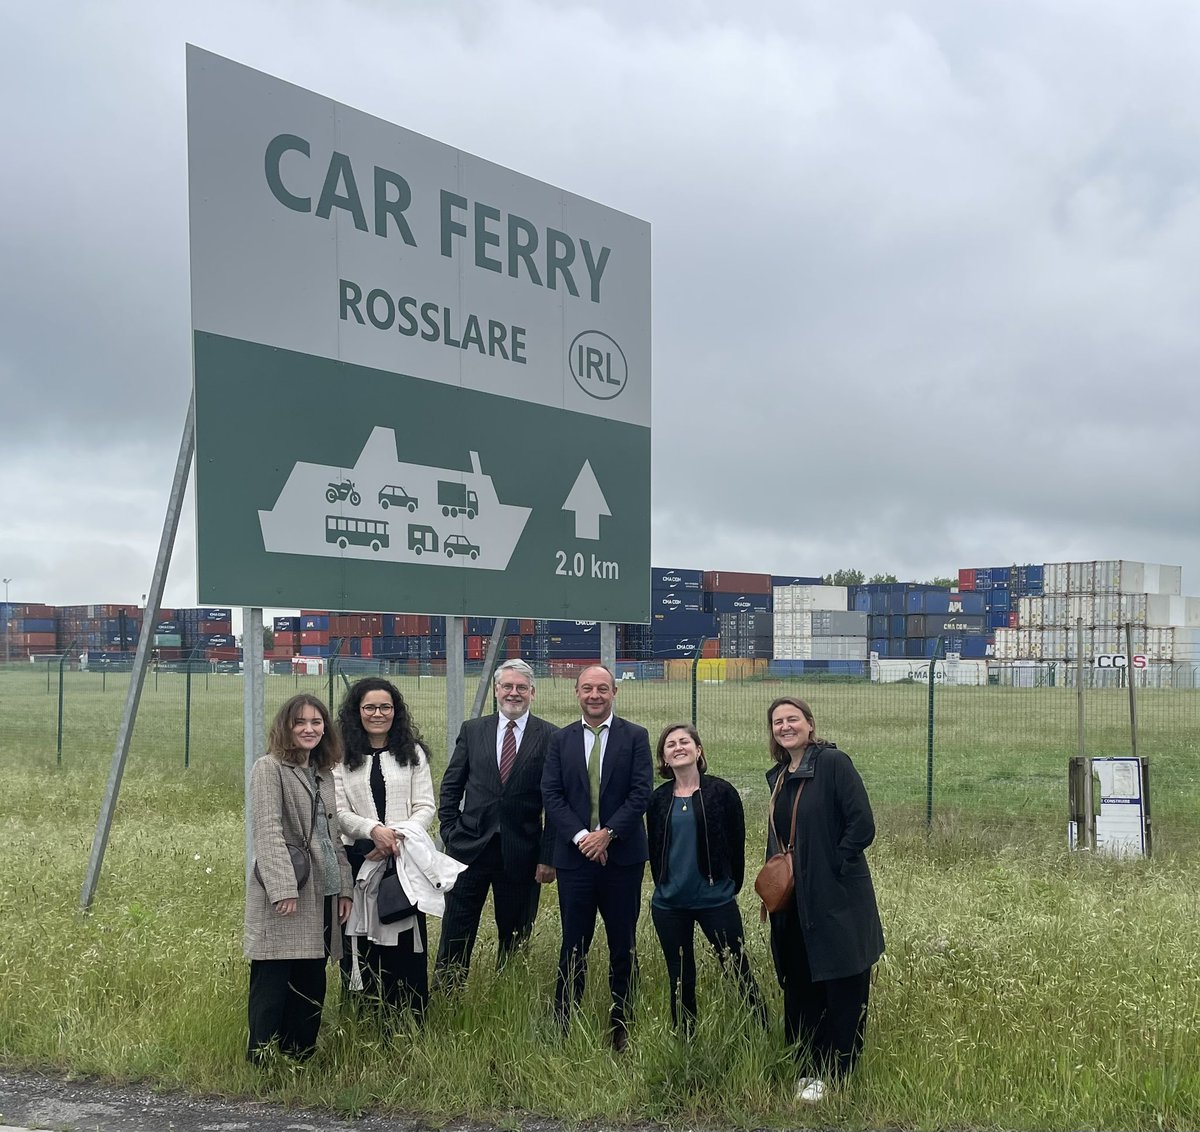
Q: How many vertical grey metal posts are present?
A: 3